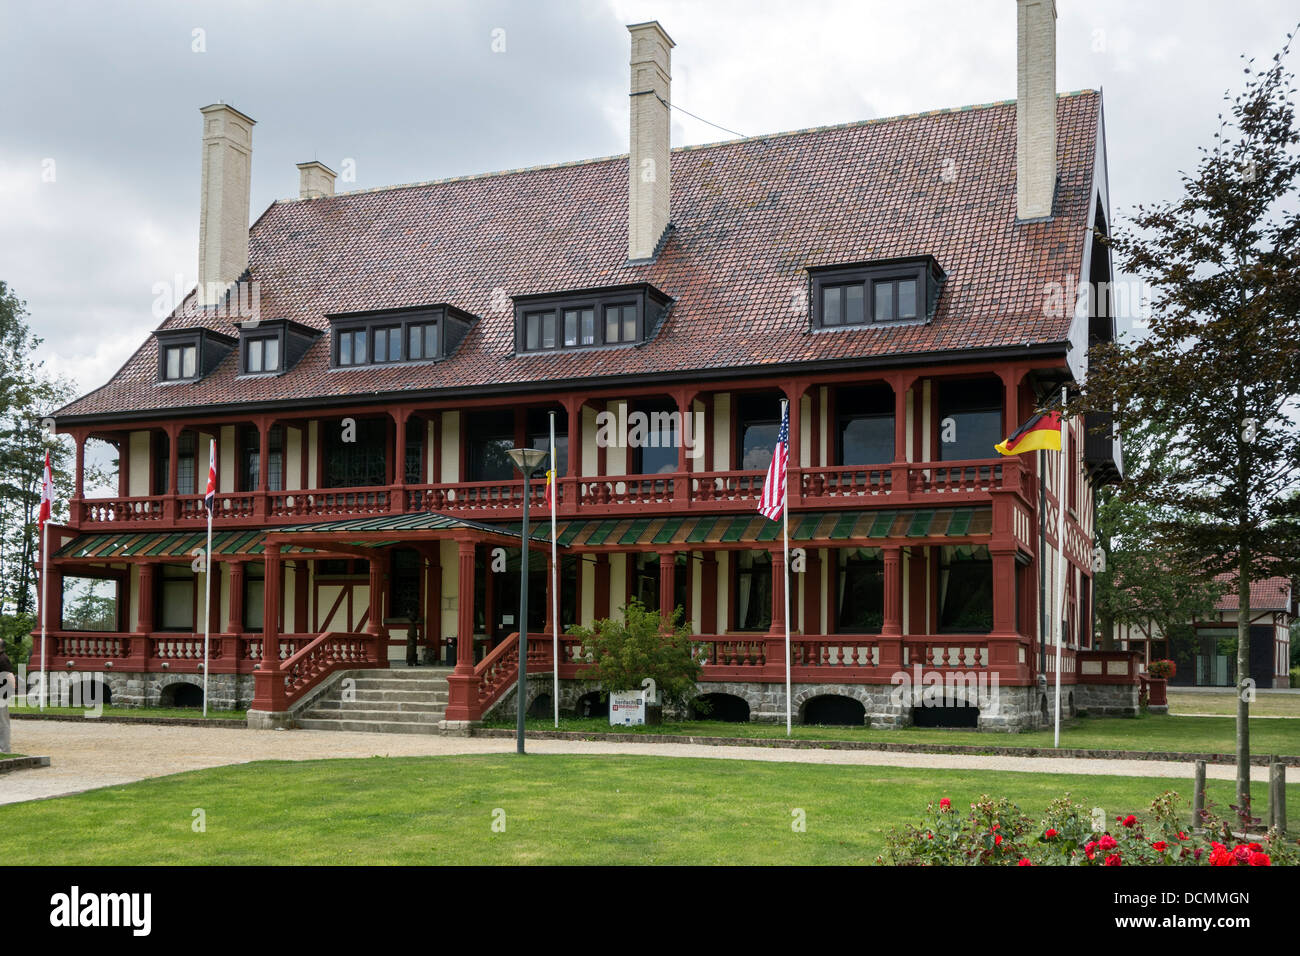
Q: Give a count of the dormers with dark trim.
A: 5